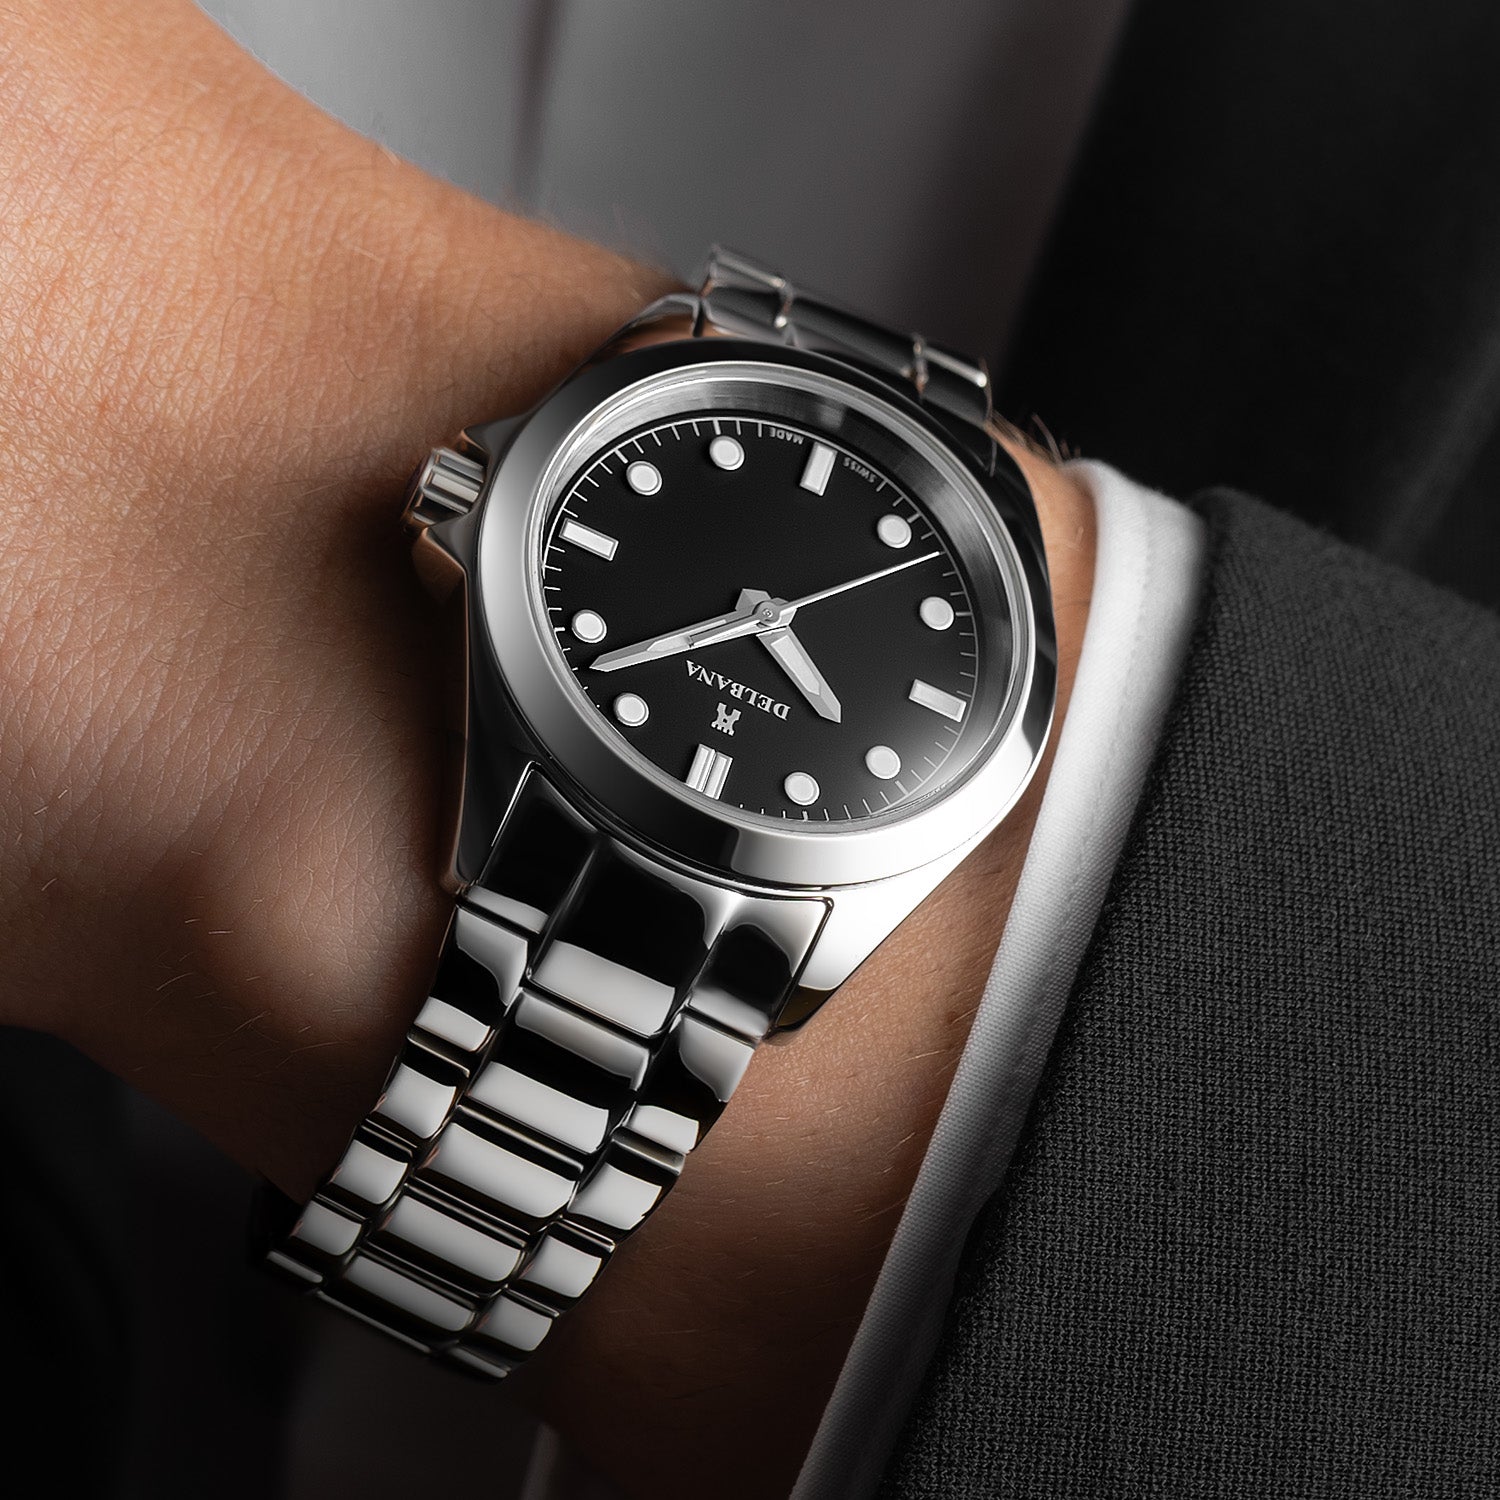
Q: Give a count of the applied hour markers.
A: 12